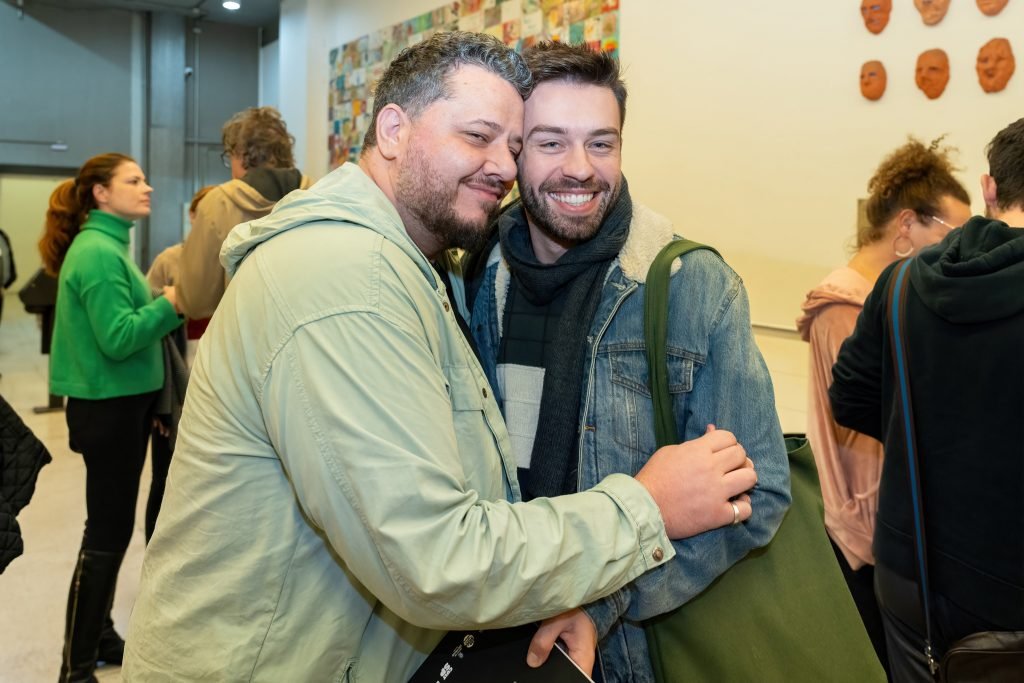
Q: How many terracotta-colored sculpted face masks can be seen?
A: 6